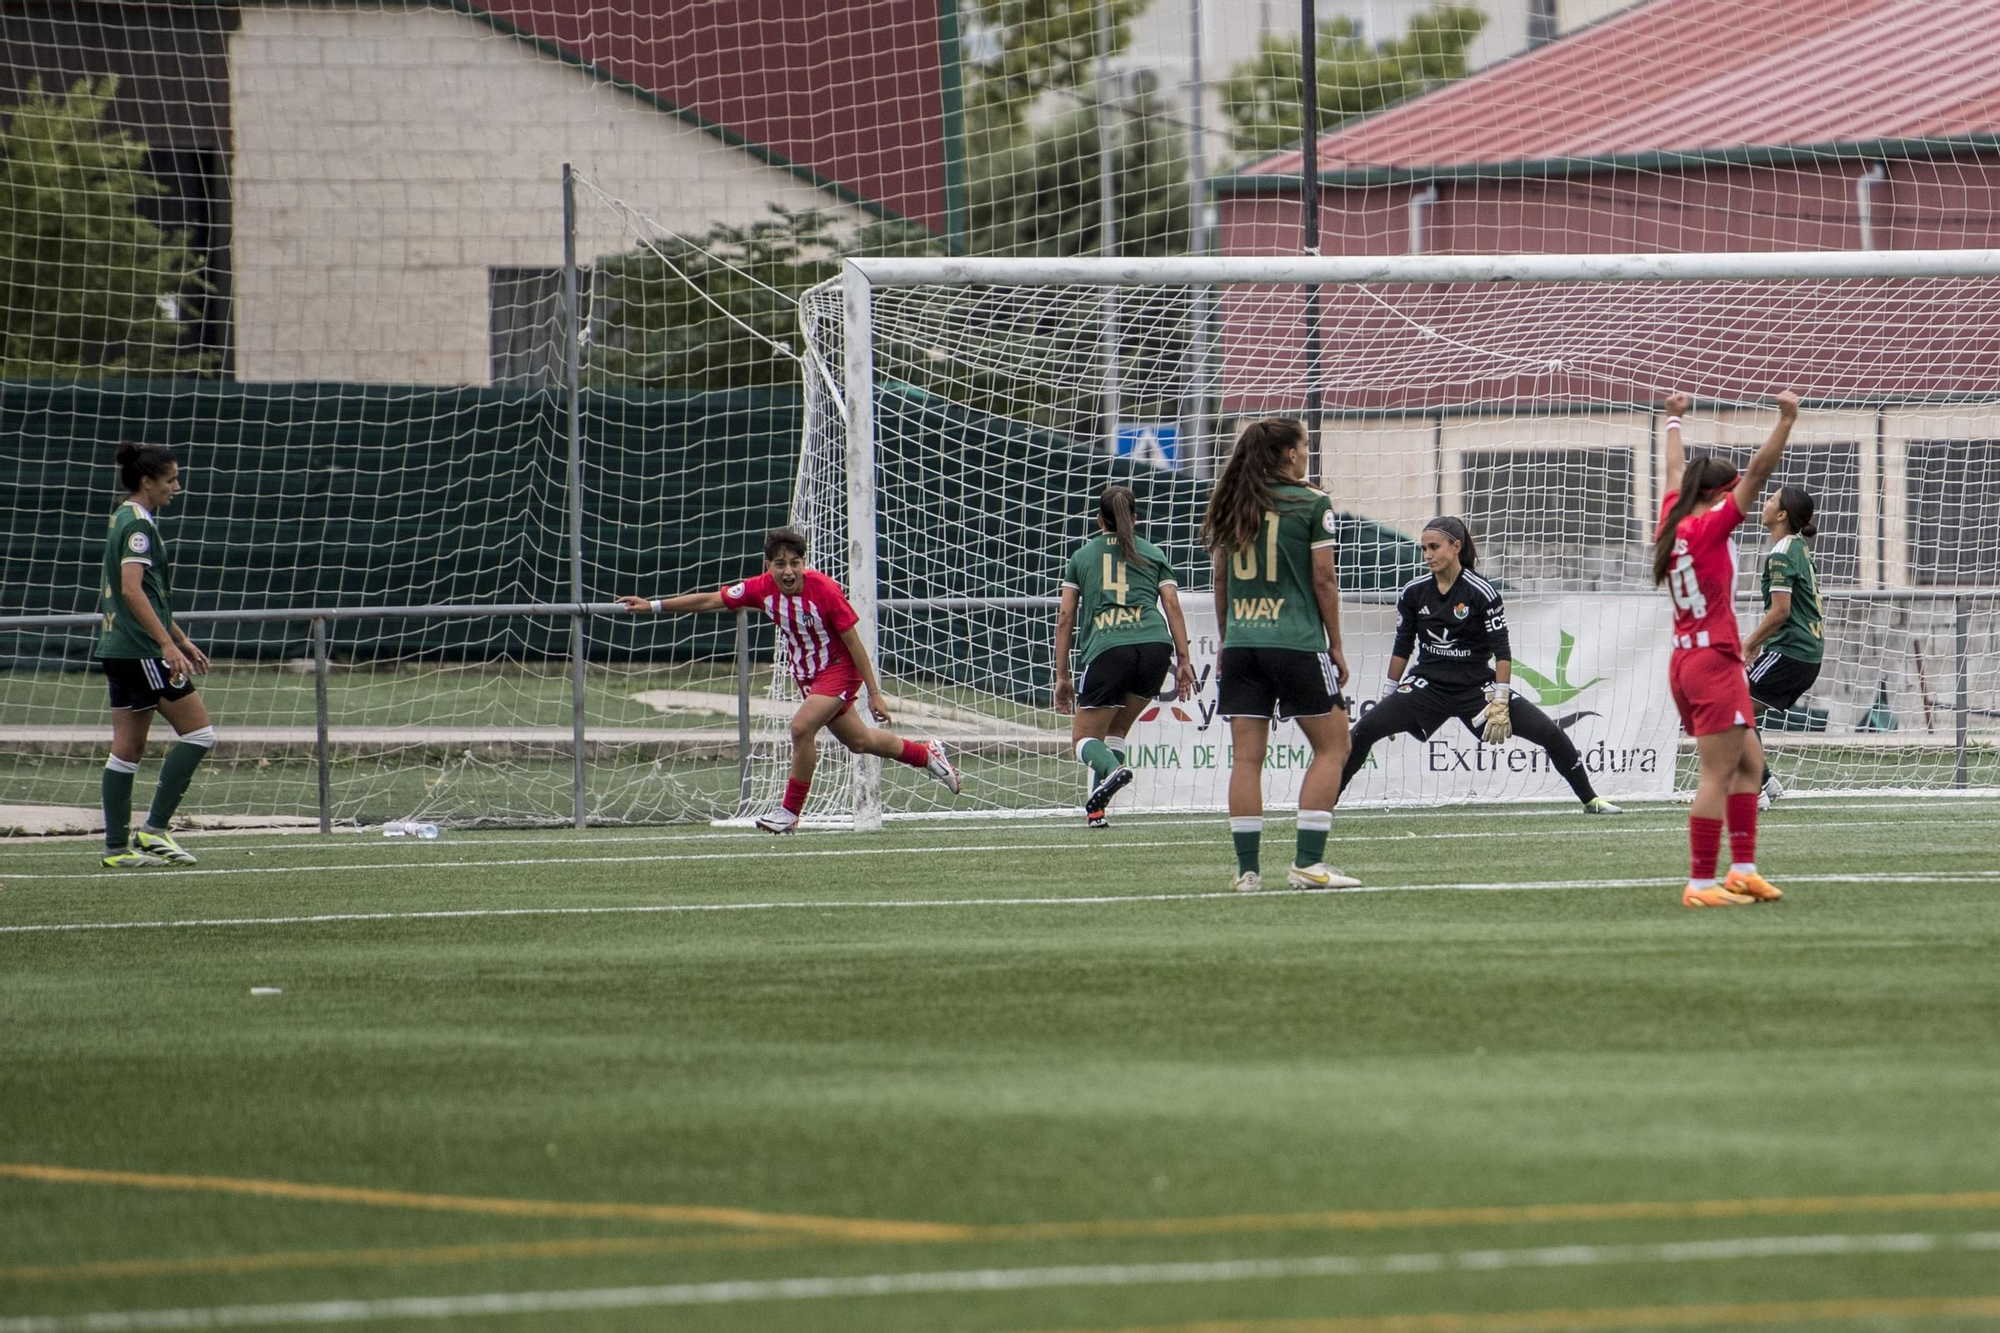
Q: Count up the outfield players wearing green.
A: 4